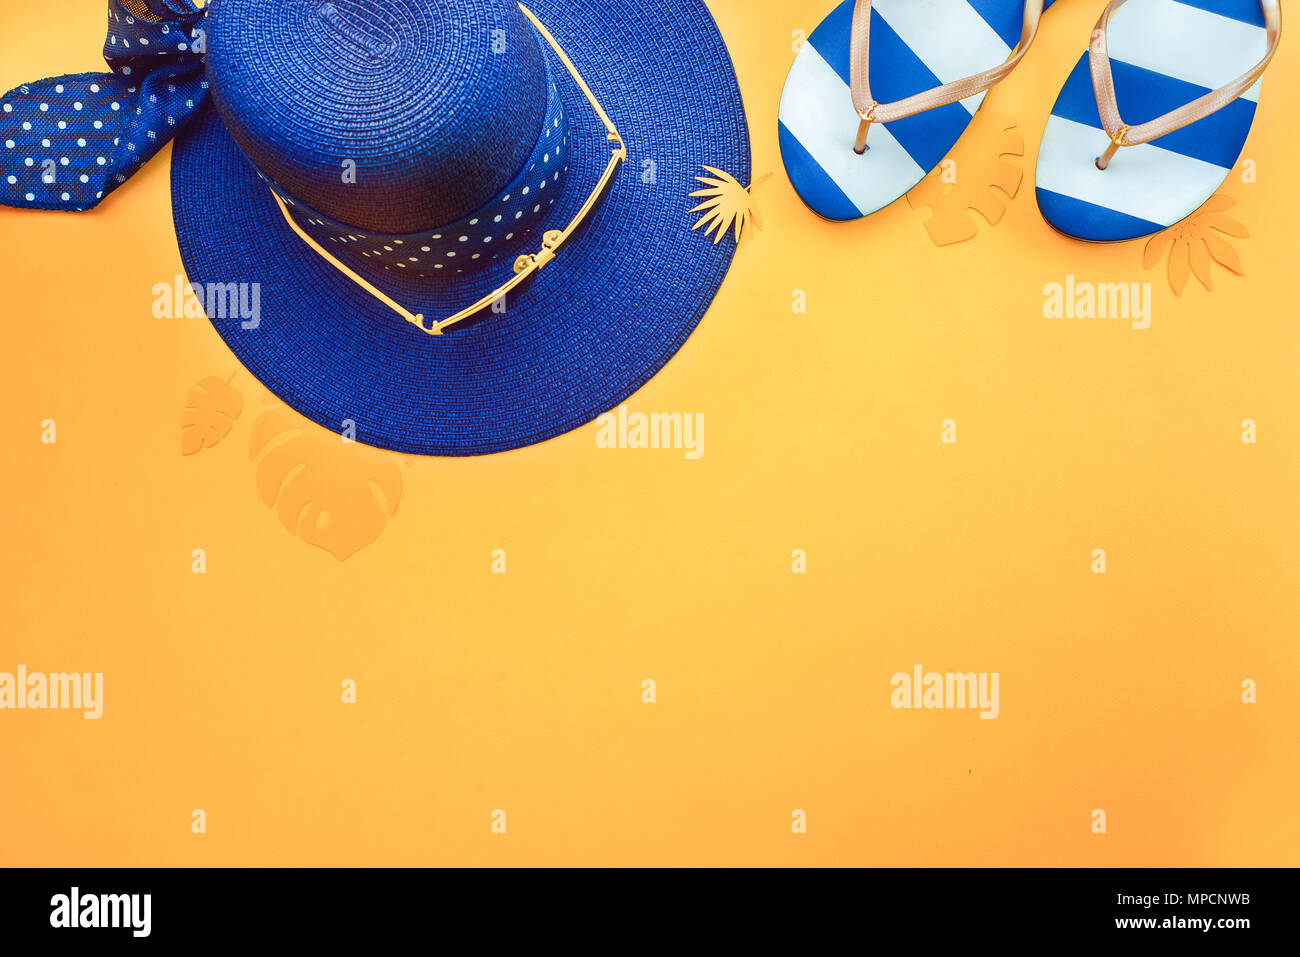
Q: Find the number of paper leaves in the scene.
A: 5